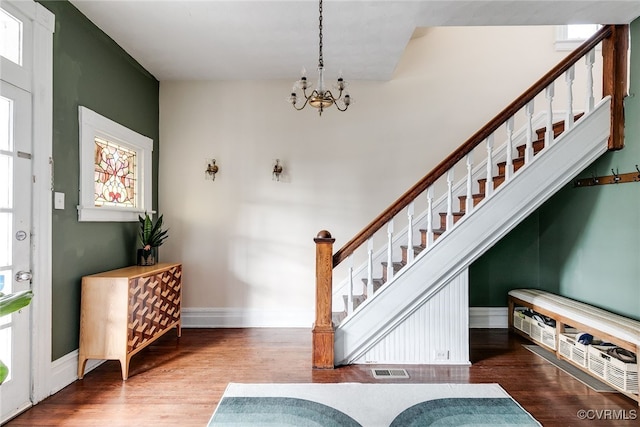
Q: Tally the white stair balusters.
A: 13